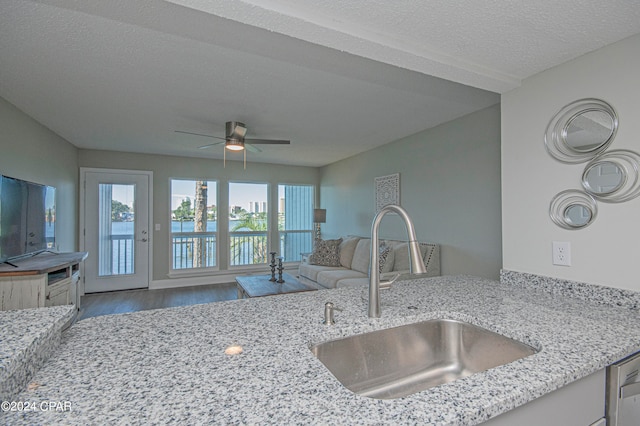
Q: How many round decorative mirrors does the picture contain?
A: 3